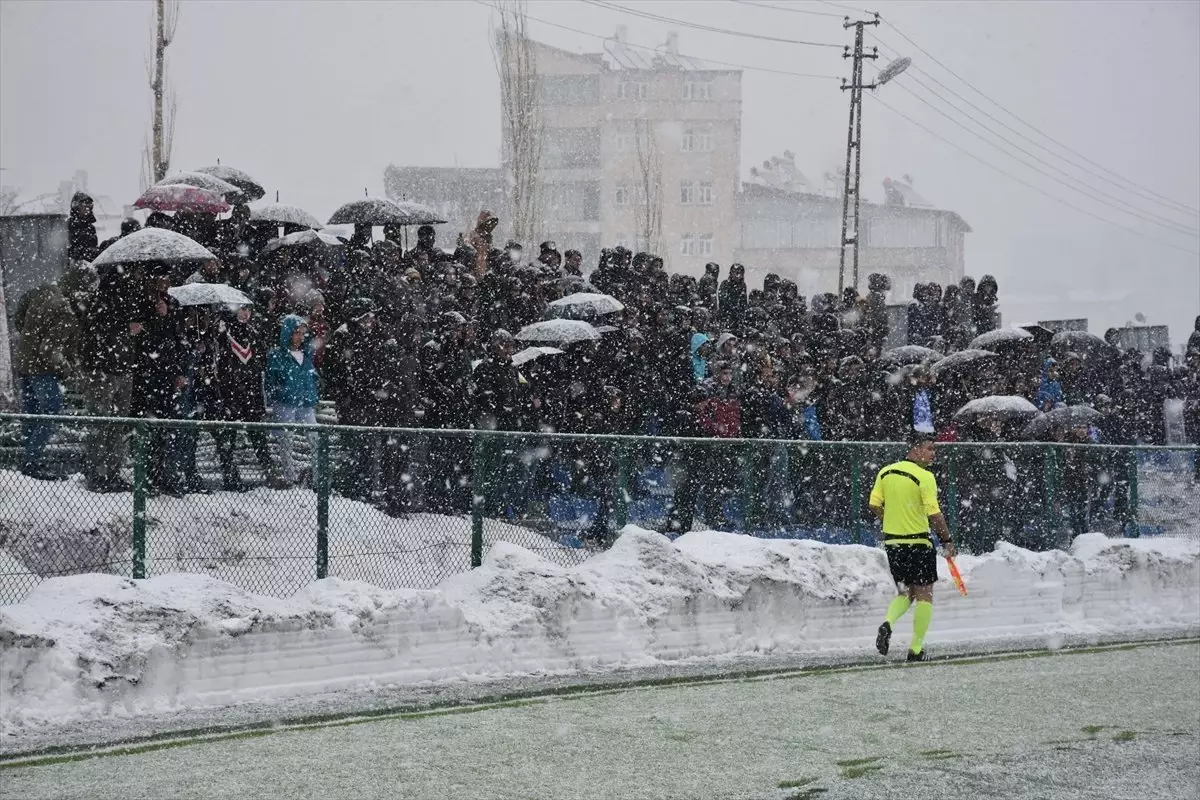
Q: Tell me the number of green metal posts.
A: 9